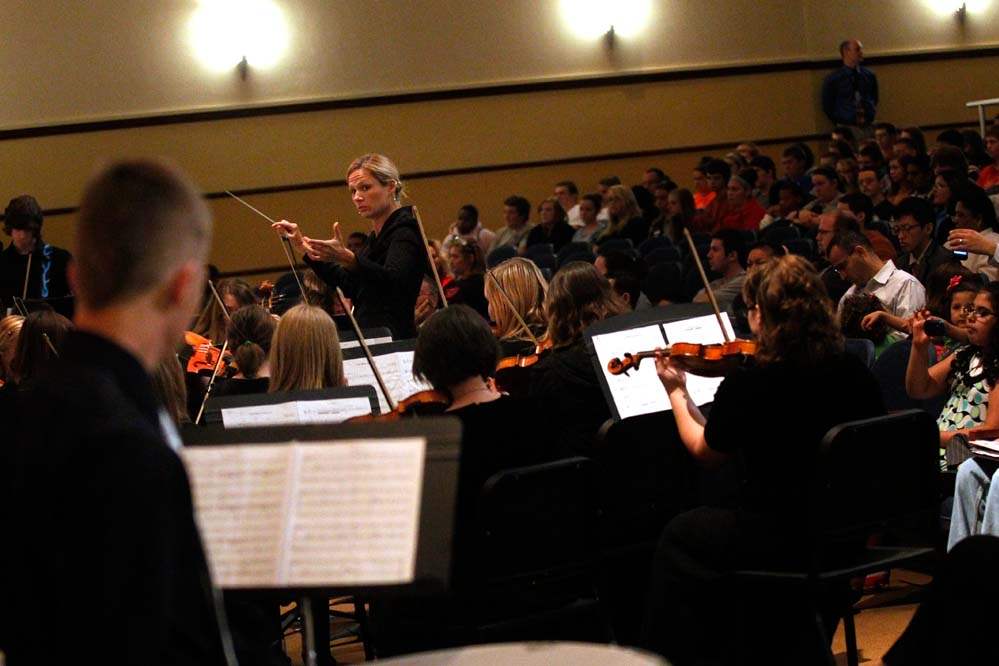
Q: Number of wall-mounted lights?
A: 3